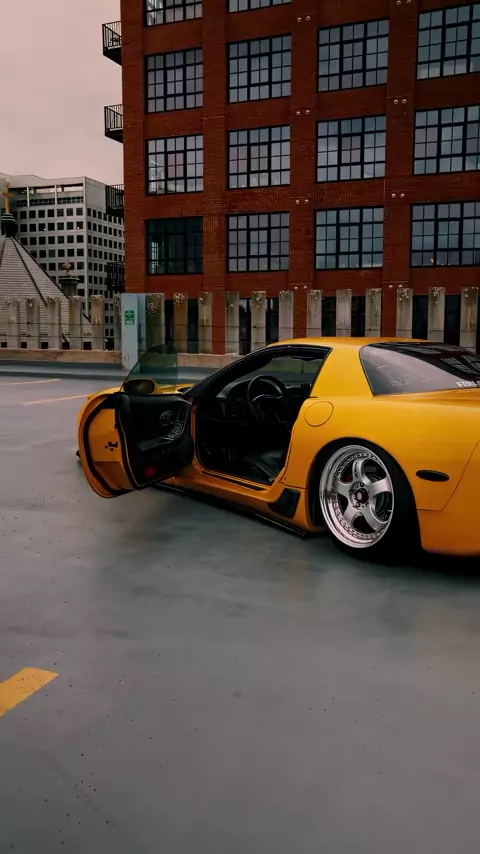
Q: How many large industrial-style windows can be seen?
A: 14